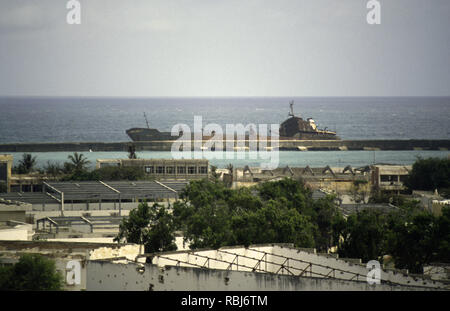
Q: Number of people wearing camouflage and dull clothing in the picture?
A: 0